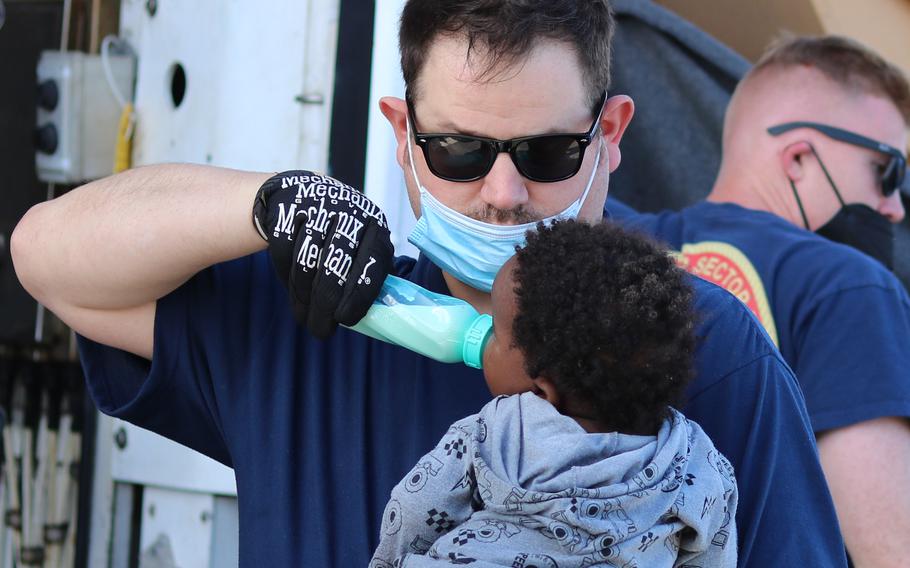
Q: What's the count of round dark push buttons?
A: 2